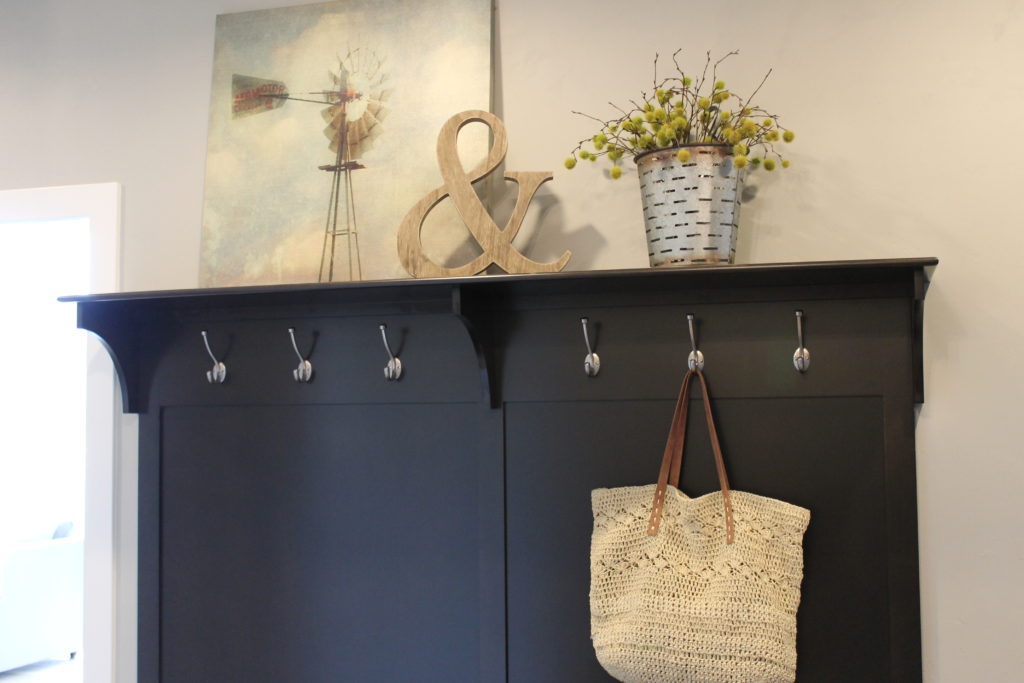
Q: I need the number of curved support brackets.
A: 3